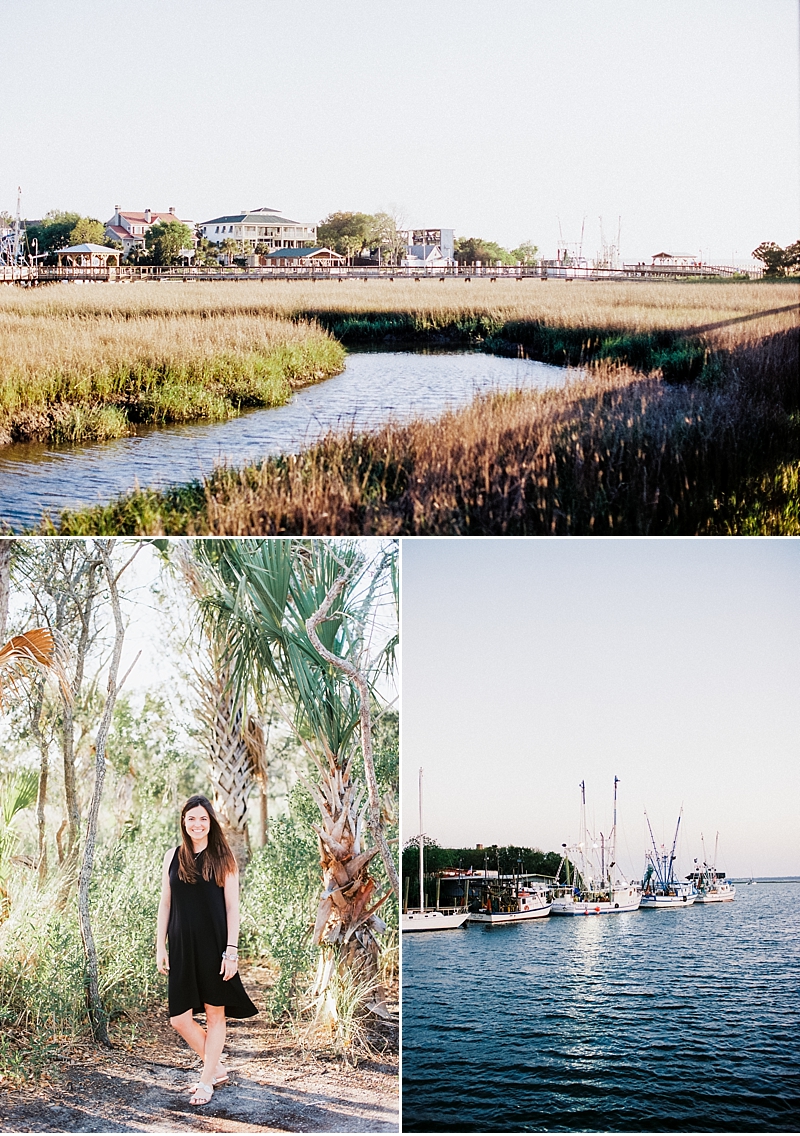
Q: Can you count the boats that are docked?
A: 5